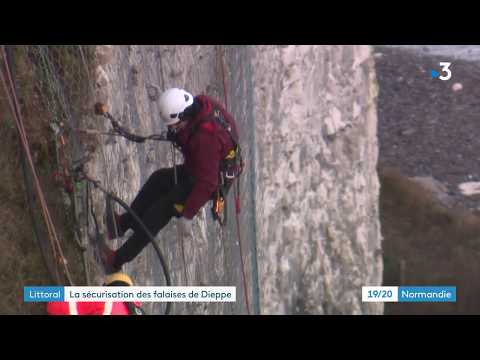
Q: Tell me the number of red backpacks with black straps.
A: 0